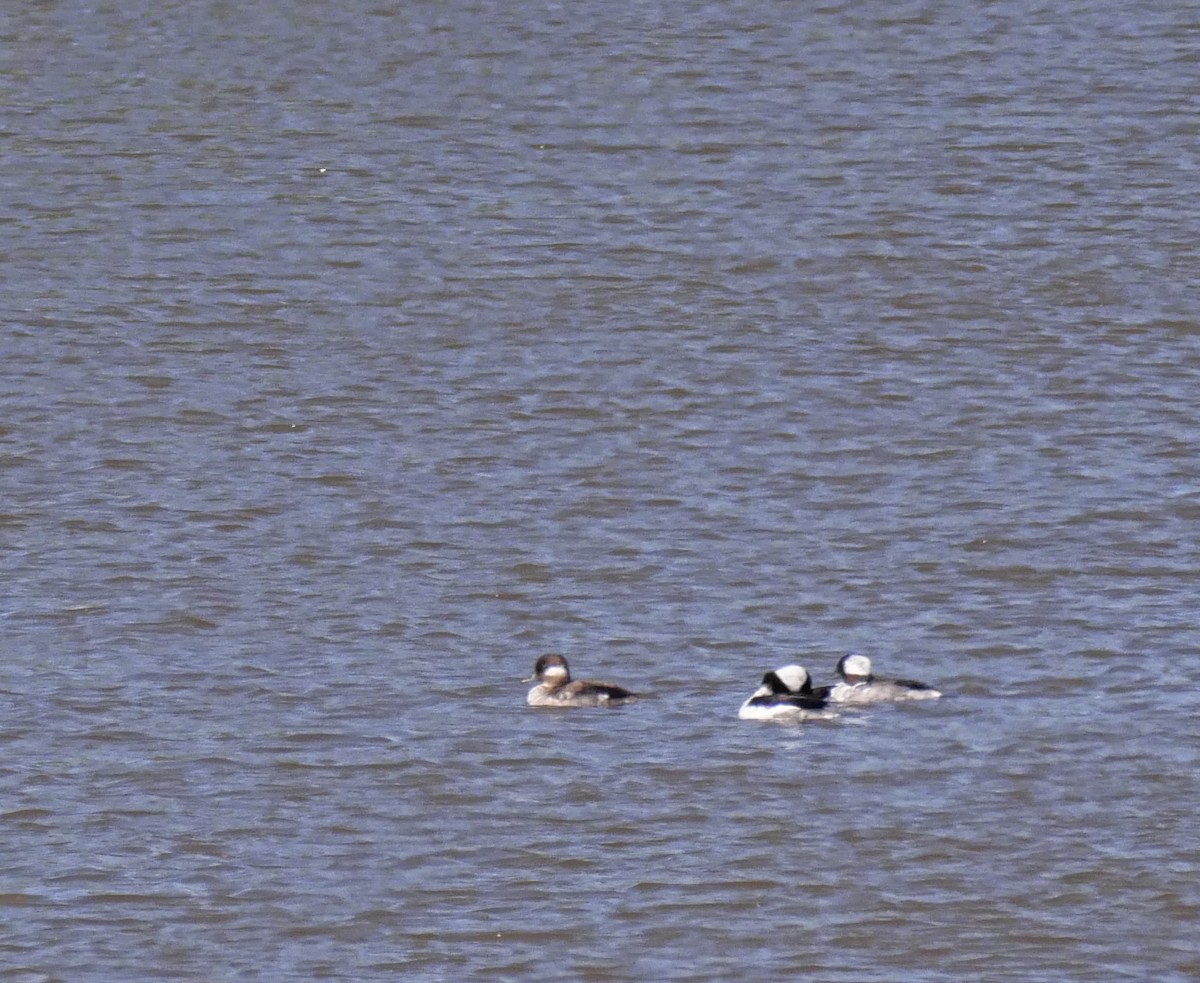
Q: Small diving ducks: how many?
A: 3